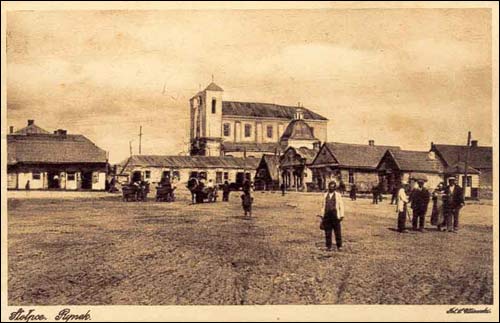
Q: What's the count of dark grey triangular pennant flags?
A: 0